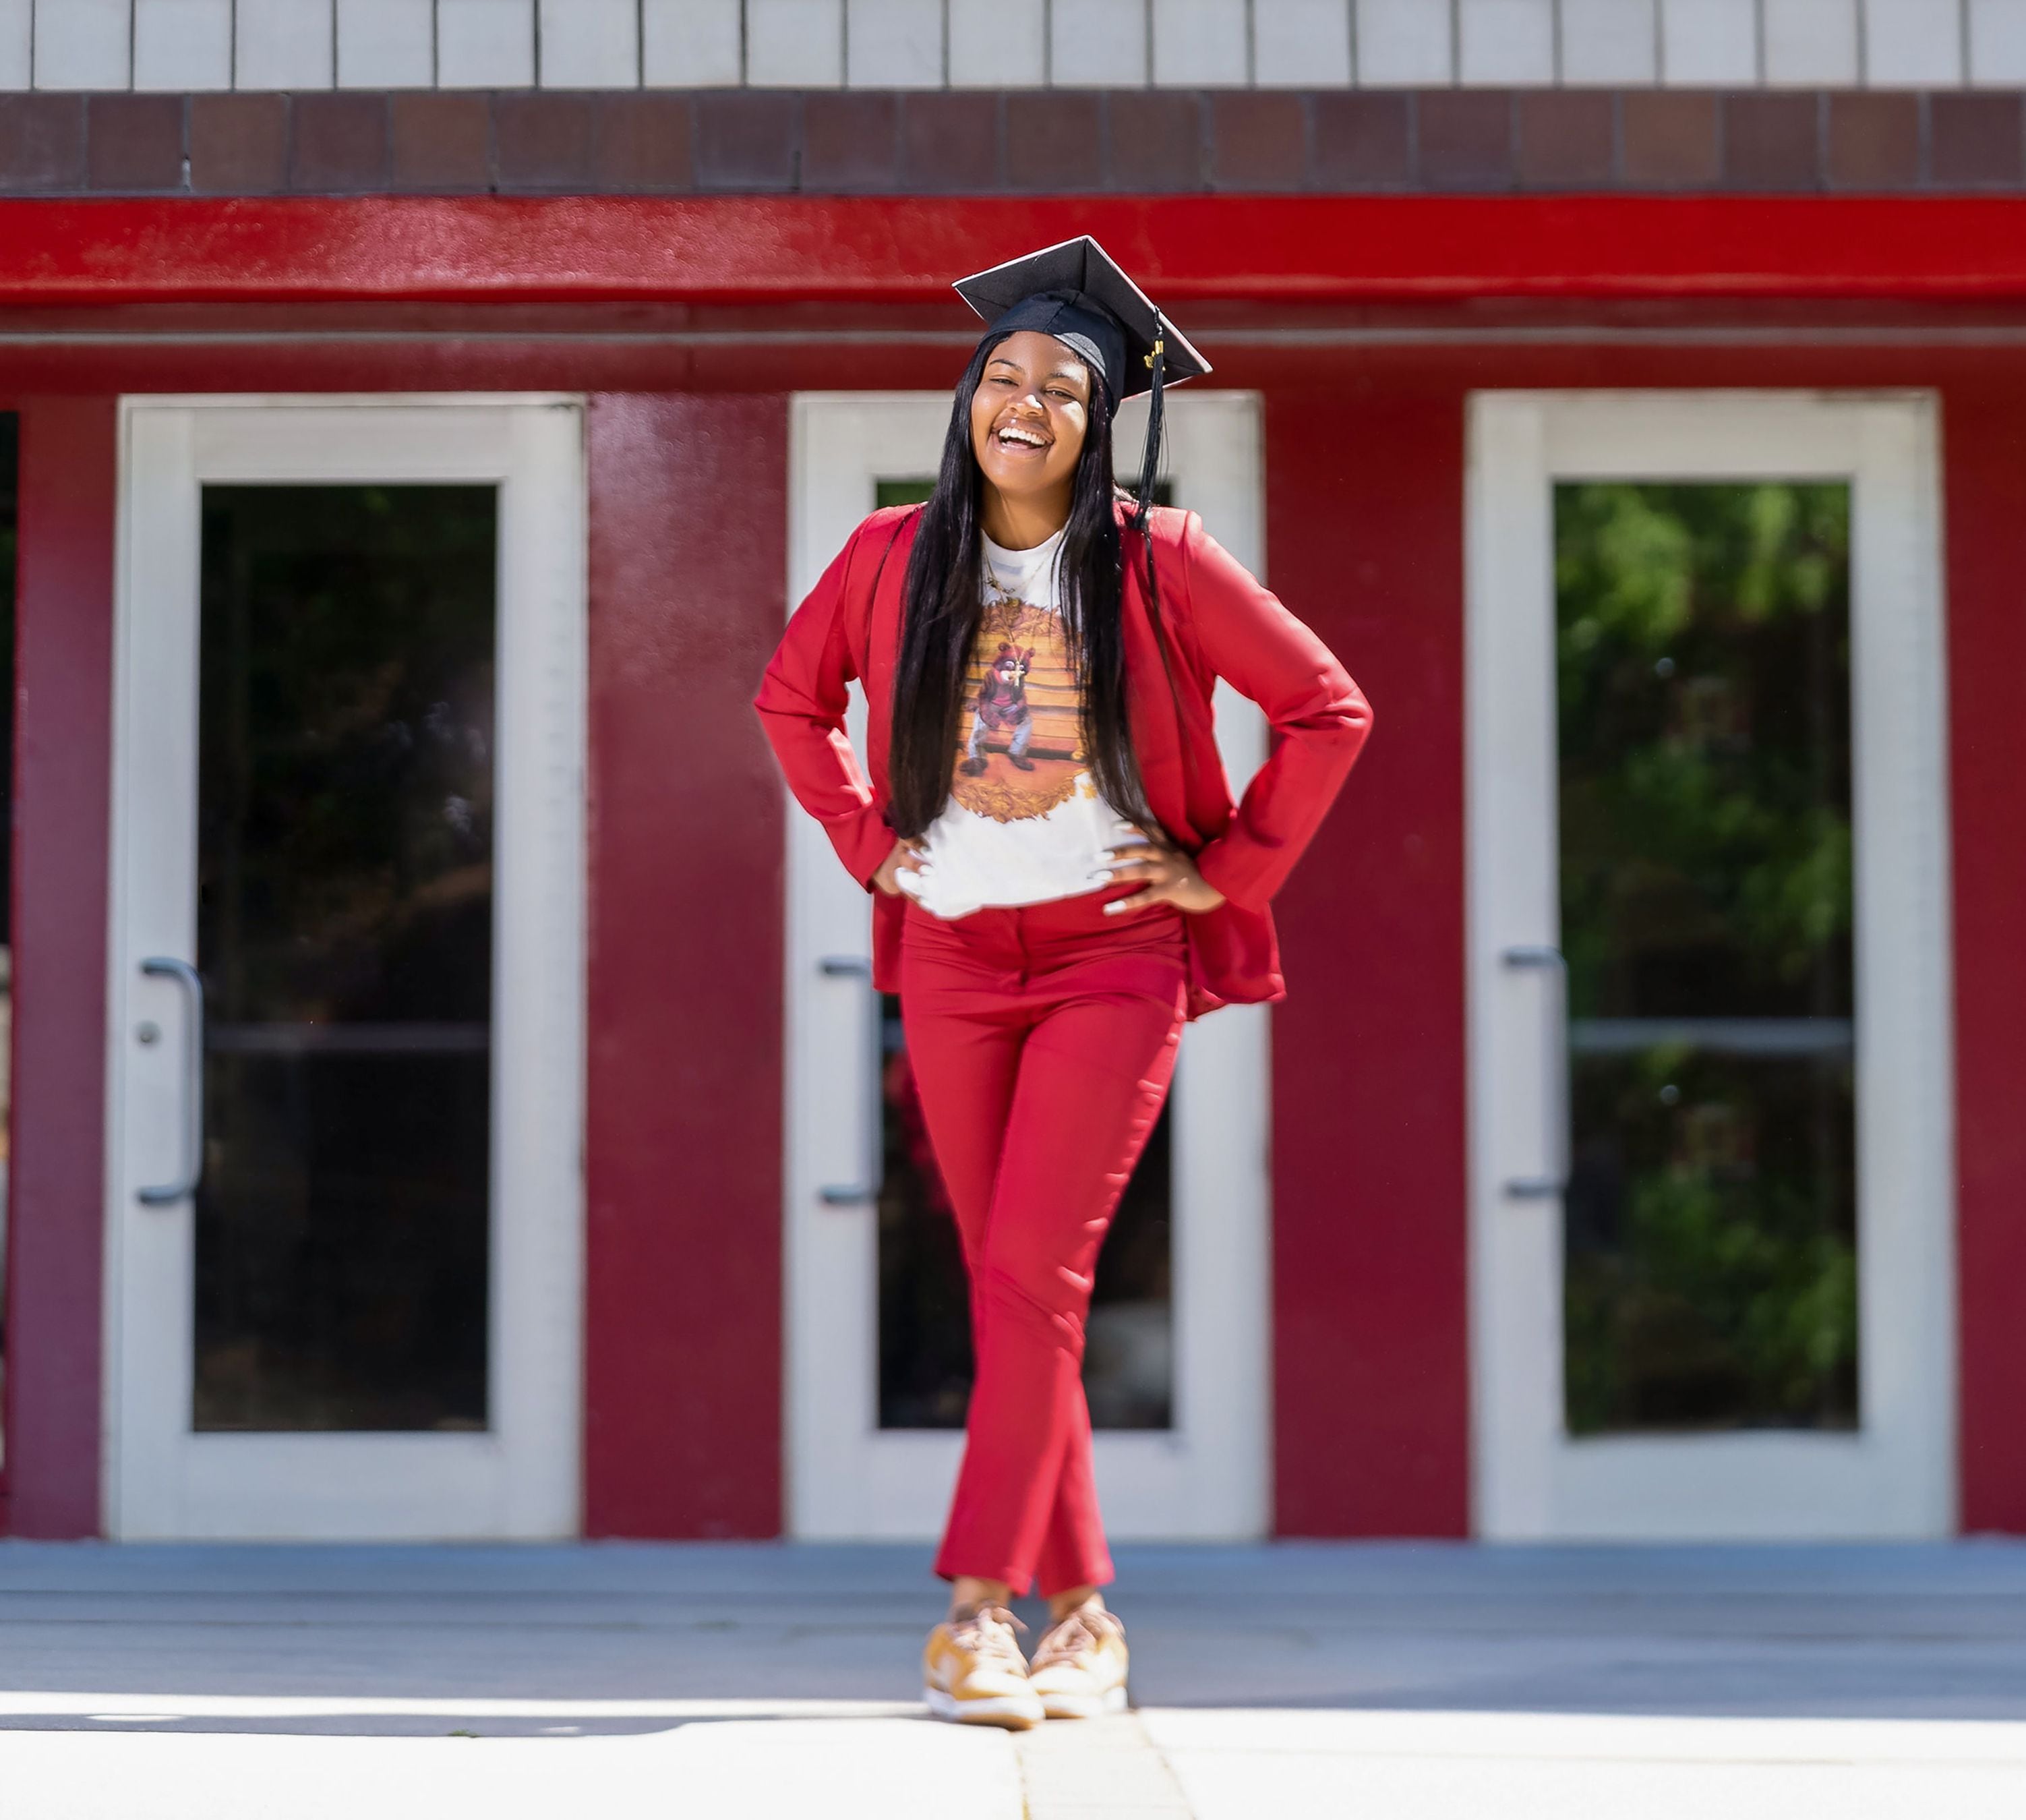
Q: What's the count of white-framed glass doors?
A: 3